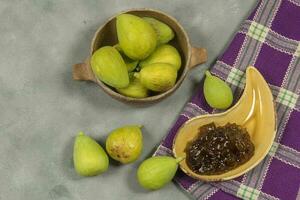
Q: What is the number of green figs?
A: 11